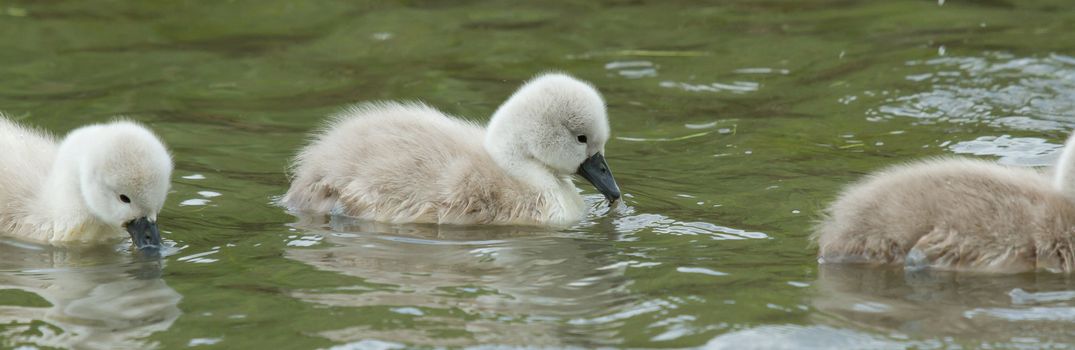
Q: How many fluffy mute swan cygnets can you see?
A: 3